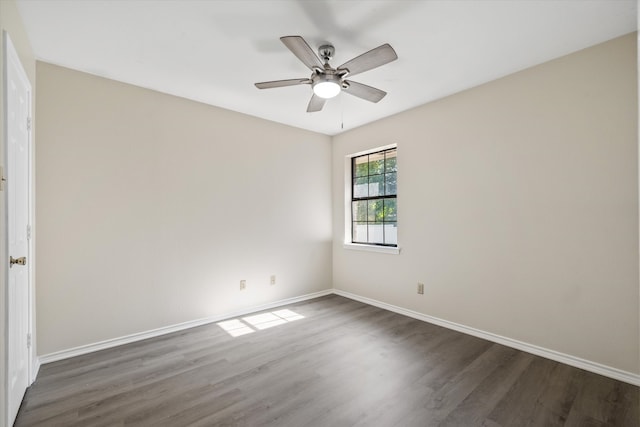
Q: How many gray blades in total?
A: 5